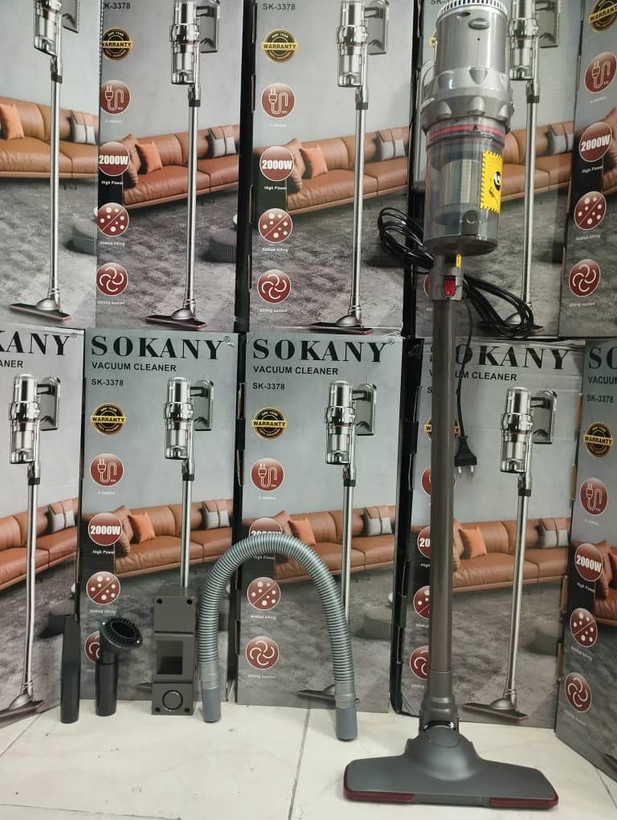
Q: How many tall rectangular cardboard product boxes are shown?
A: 10